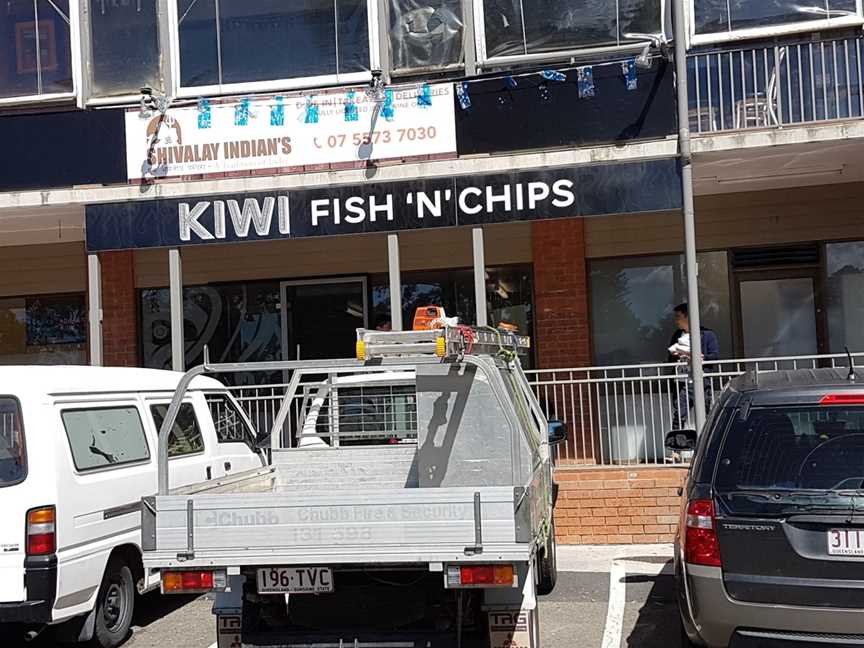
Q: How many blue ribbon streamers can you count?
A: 12